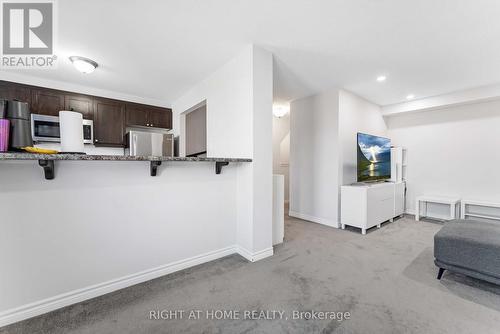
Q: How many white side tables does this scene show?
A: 2